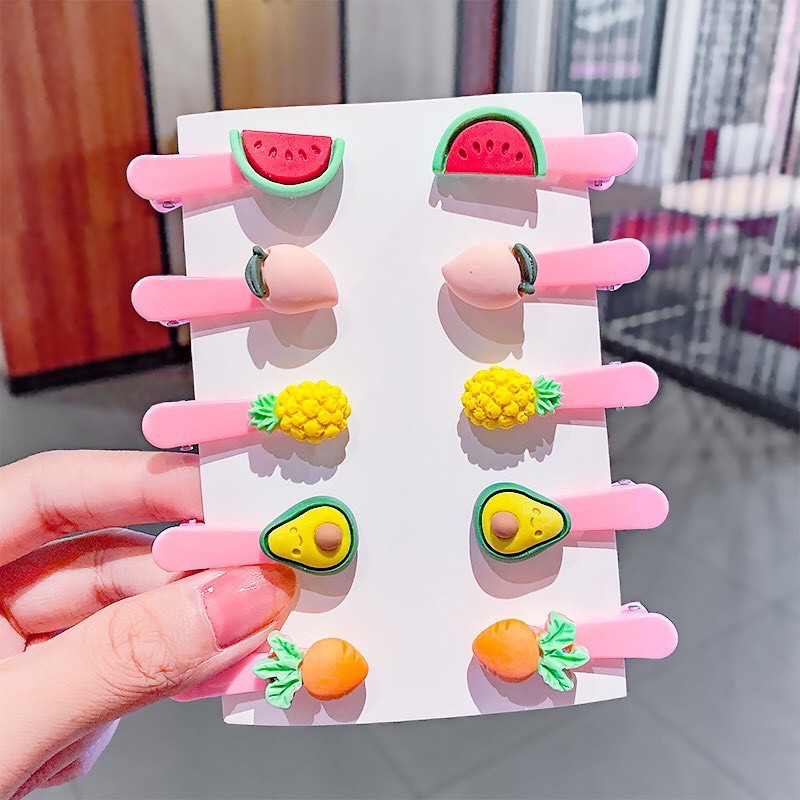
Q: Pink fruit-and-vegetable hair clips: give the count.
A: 10